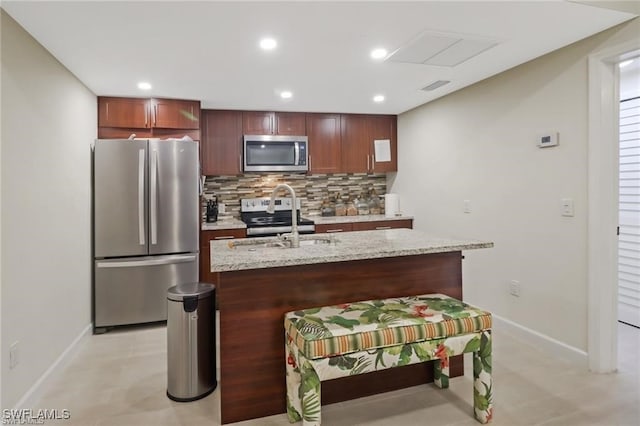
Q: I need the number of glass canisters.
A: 5